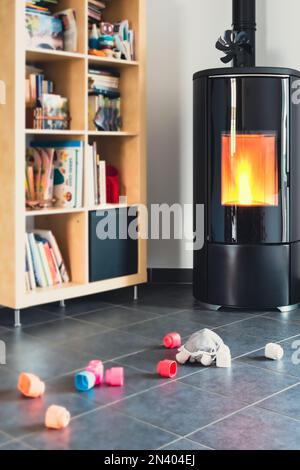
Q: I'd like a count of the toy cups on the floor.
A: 8